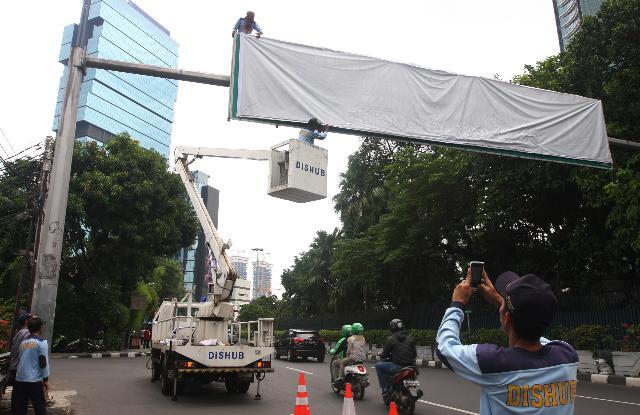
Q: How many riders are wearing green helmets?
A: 2